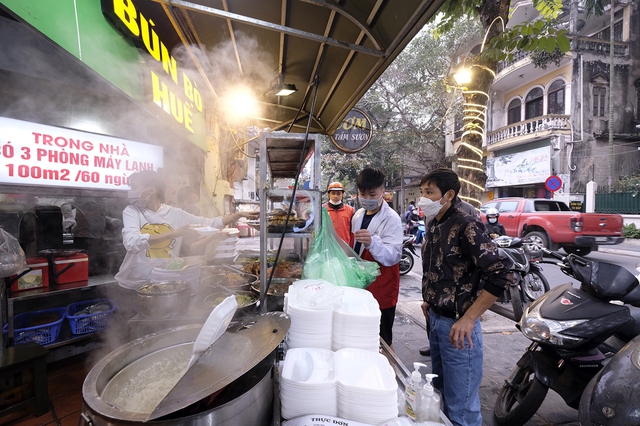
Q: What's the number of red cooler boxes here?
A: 2